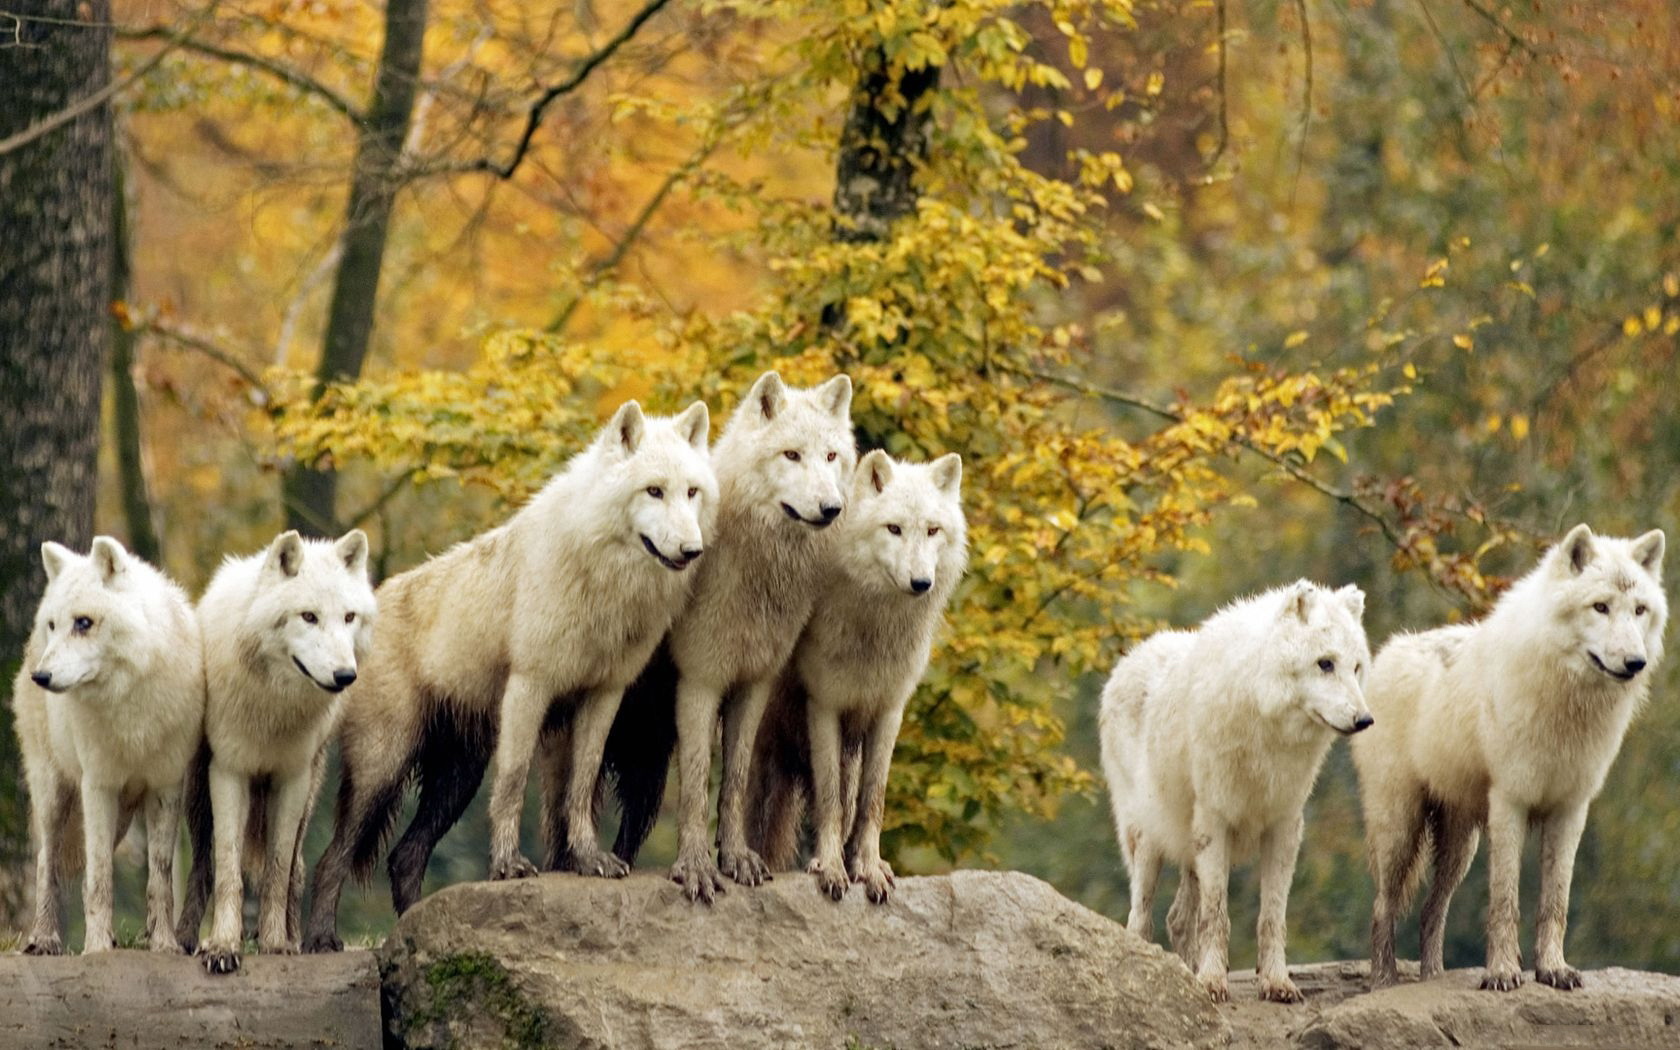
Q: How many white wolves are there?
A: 7